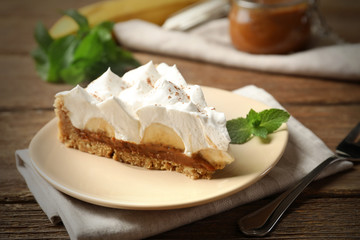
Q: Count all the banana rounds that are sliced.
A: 3